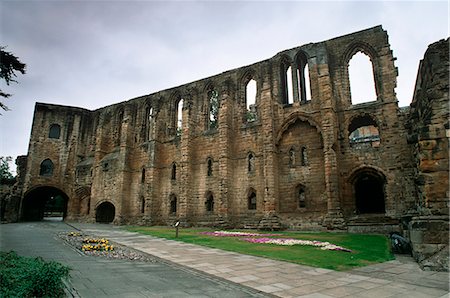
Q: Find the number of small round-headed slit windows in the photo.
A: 11